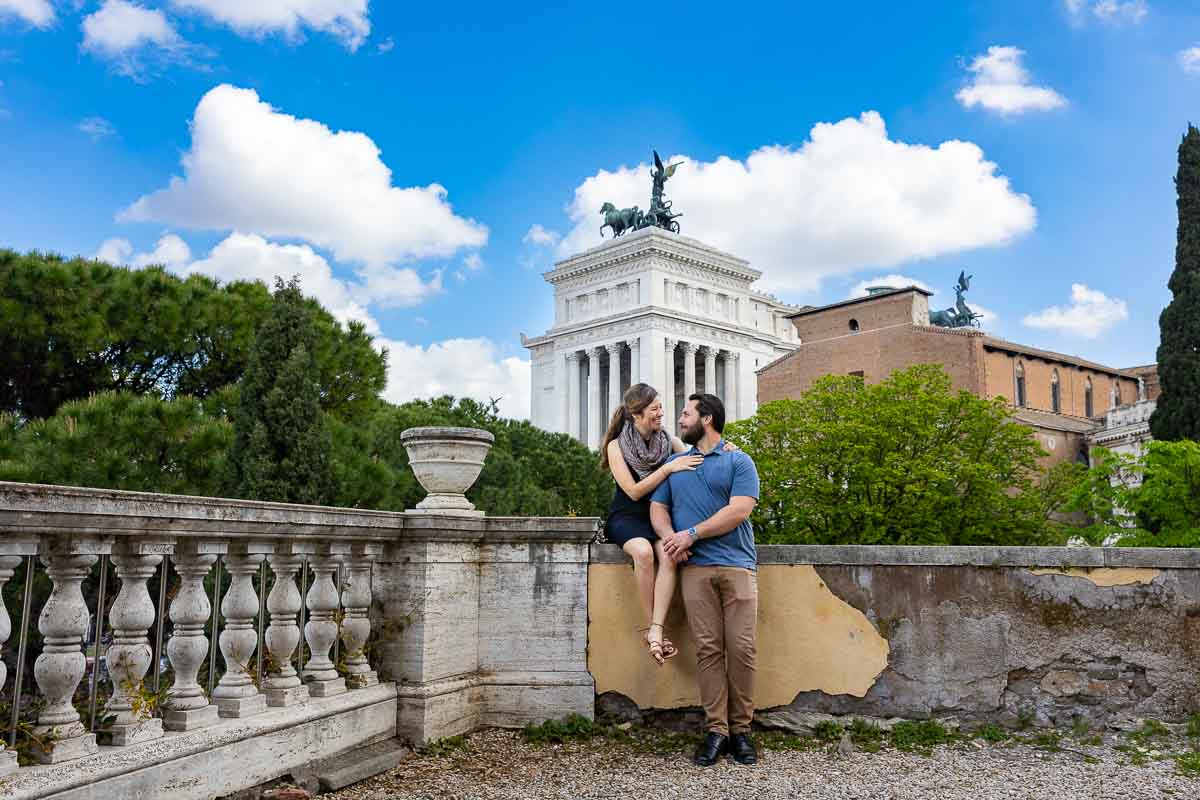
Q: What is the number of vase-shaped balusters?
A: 8